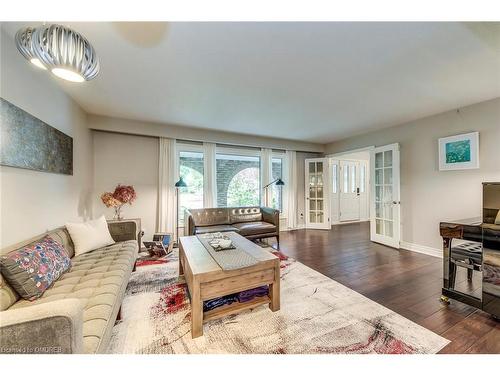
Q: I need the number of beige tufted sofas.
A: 1